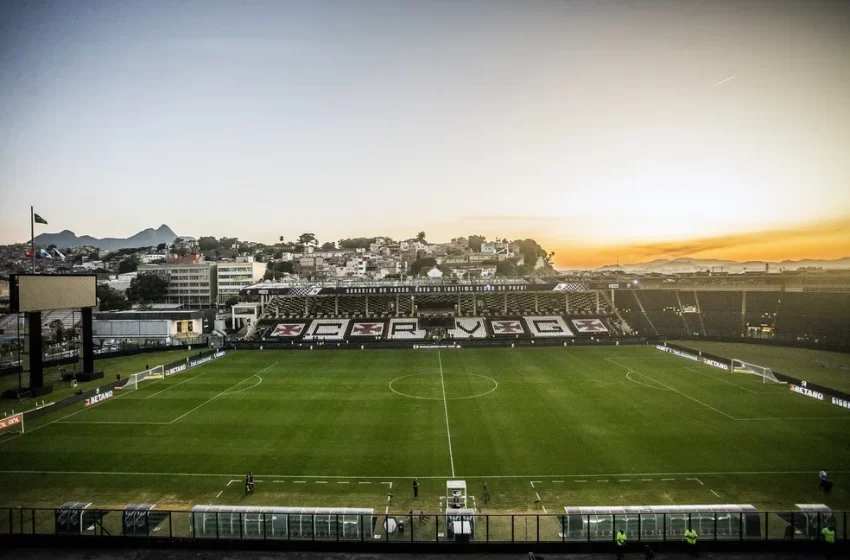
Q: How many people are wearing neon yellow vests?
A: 3